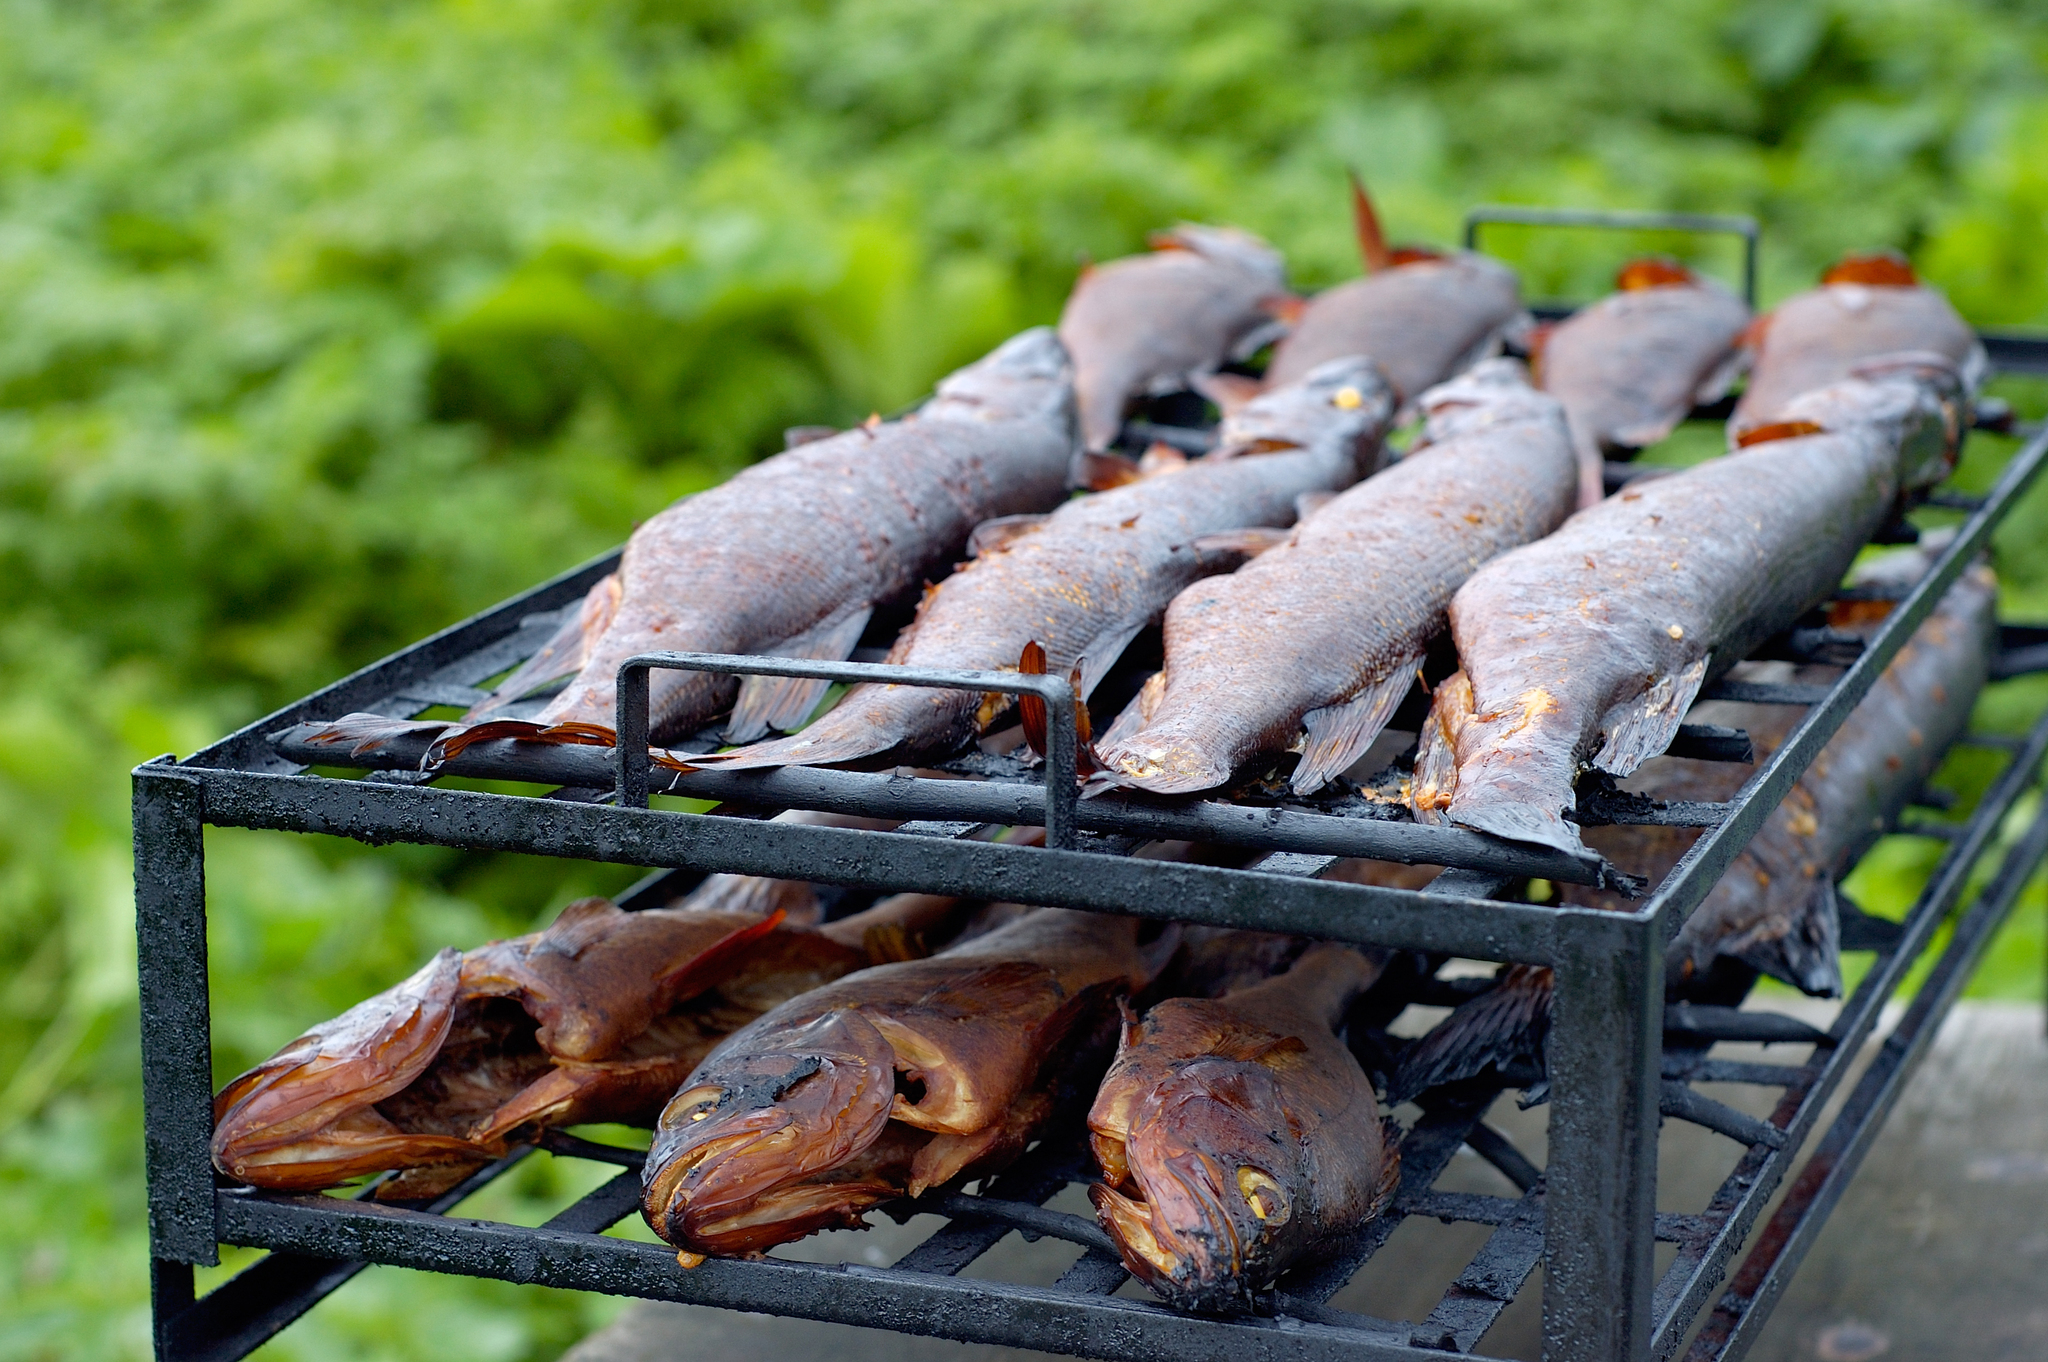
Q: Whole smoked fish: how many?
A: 12